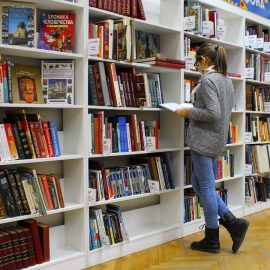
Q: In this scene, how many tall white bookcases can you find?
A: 4